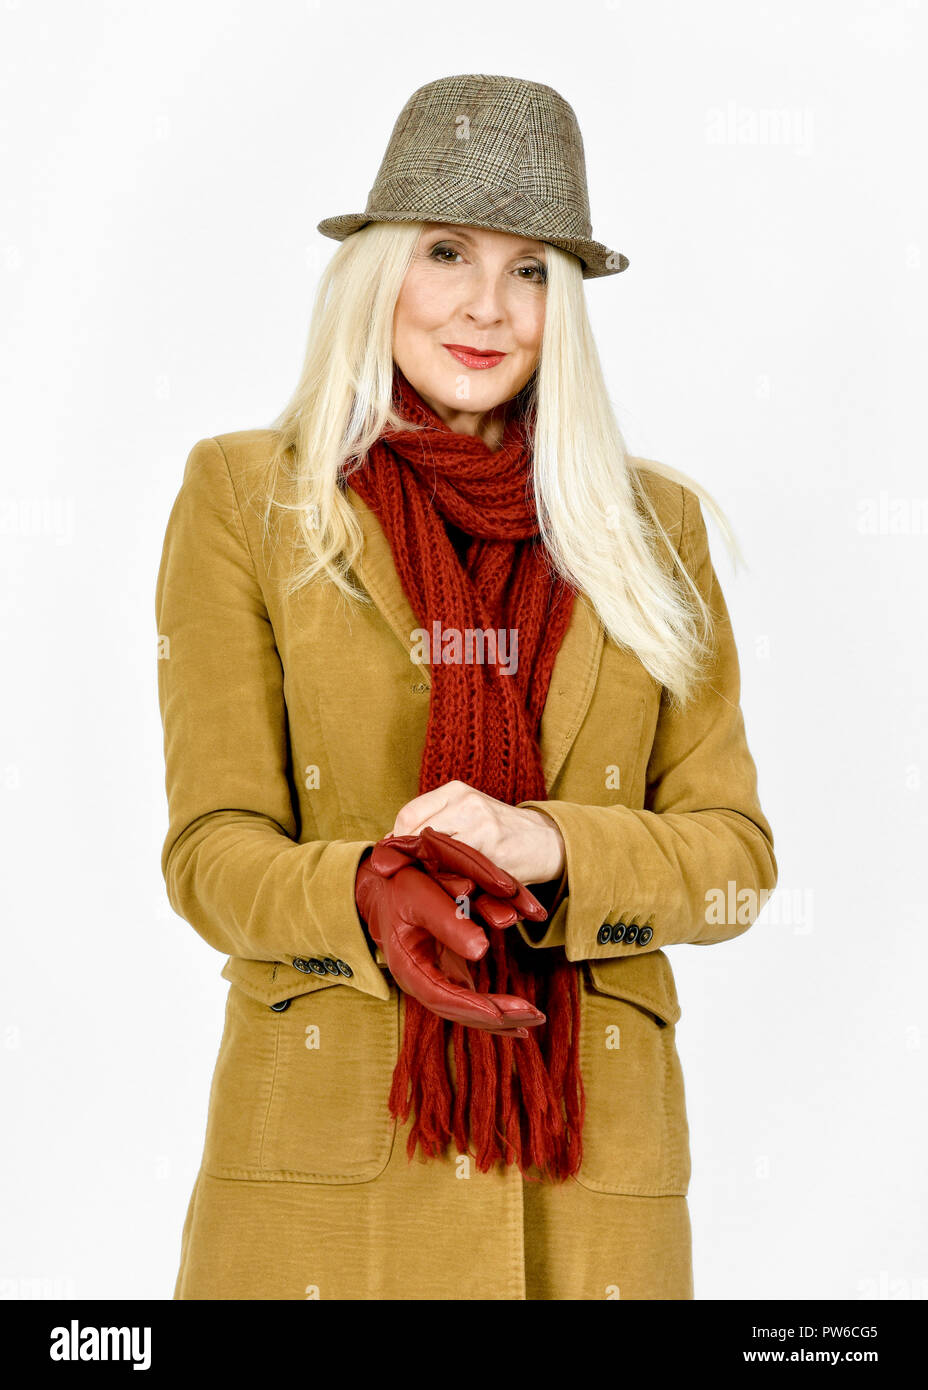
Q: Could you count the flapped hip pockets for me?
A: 2